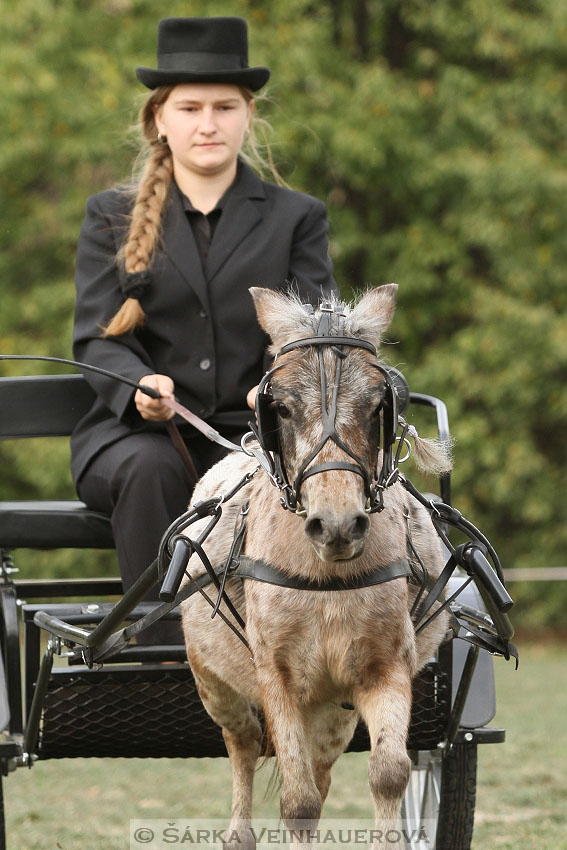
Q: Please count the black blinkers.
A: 2